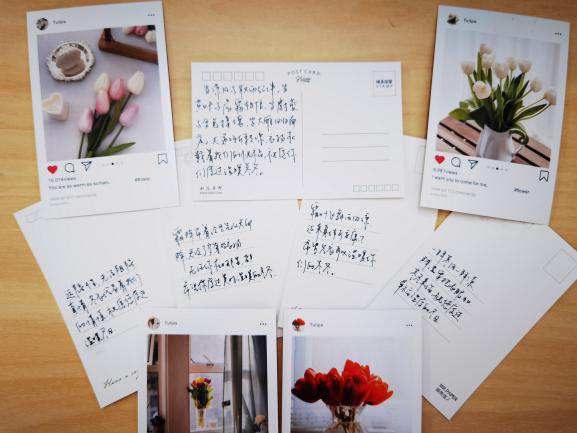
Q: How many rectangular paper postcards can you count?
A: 9